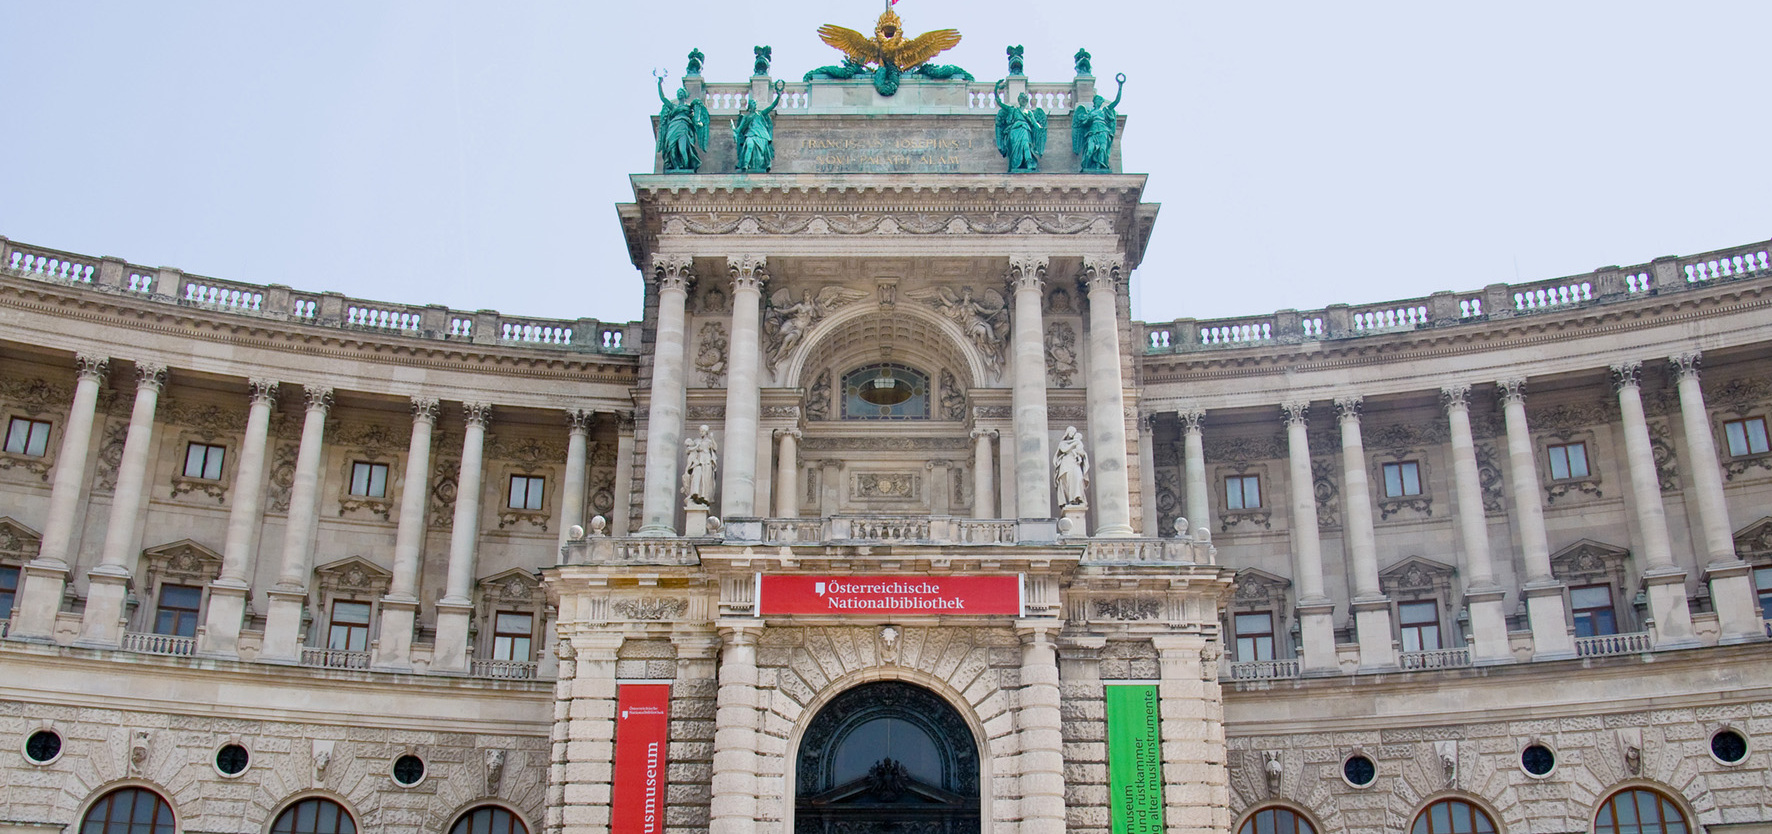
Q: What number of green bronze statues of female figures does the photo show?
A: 4